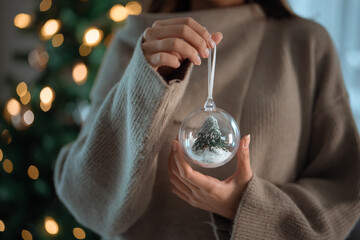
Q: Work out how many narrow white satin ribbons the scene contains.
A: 1